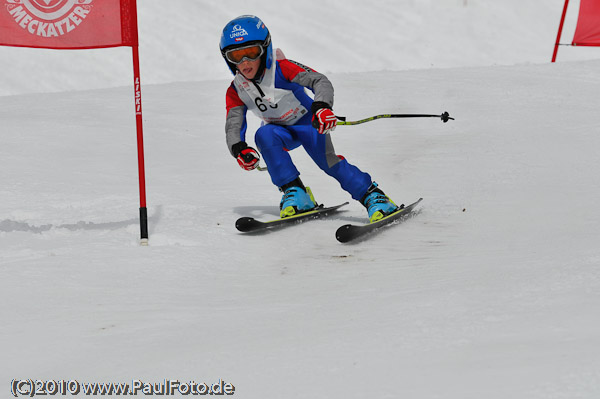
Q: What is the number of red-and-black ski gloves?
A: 2